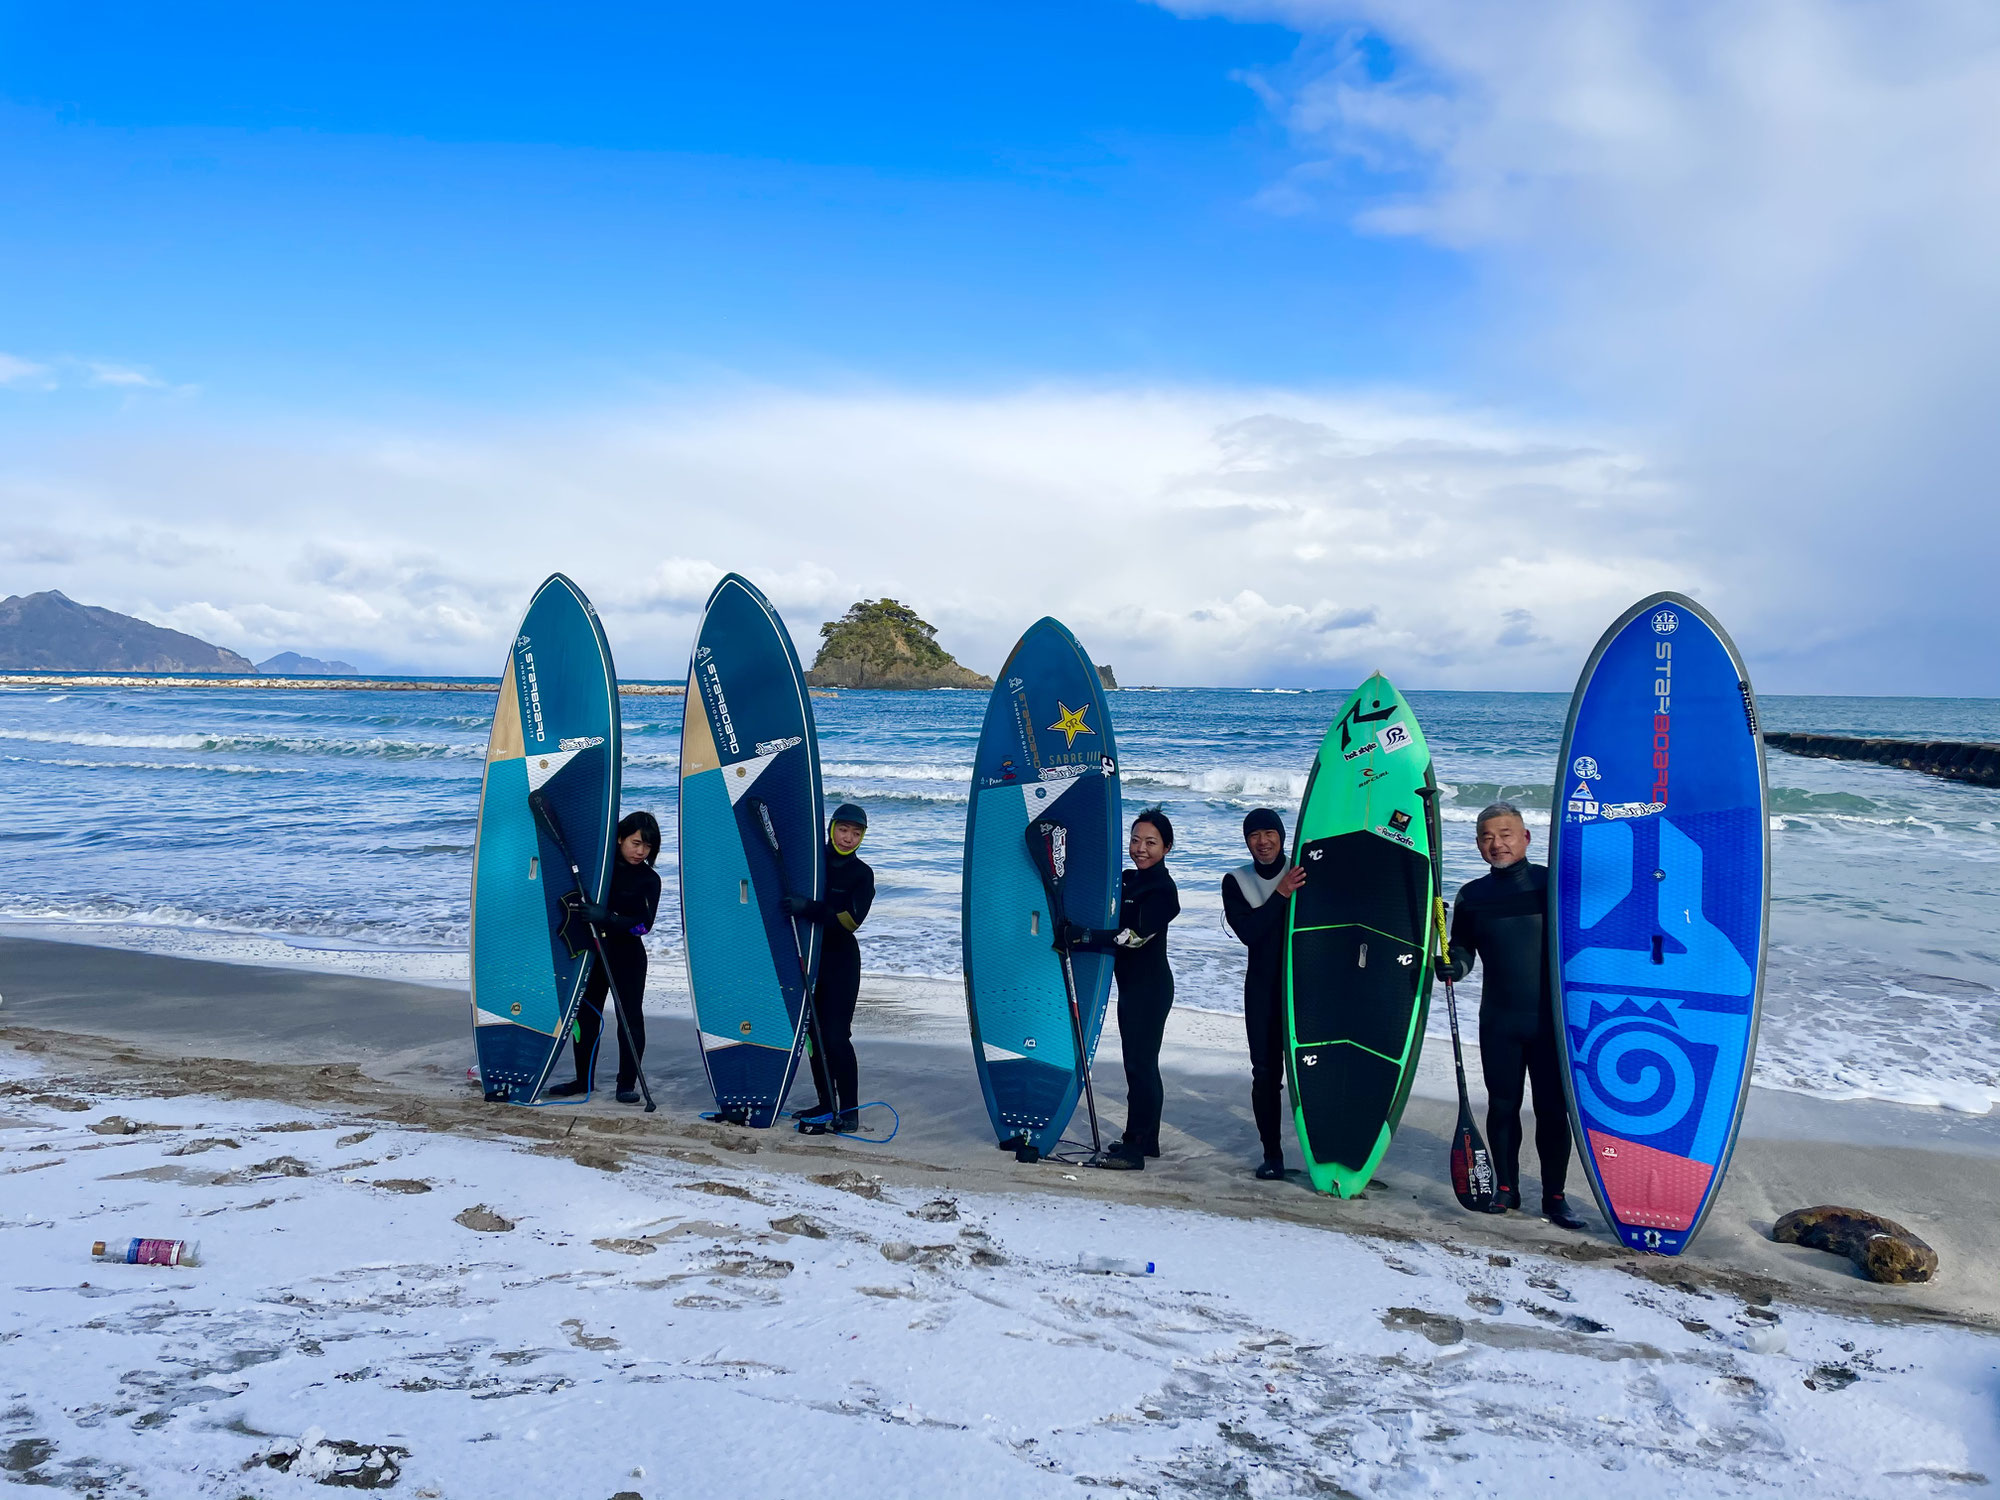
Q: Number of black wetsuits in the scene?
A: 5